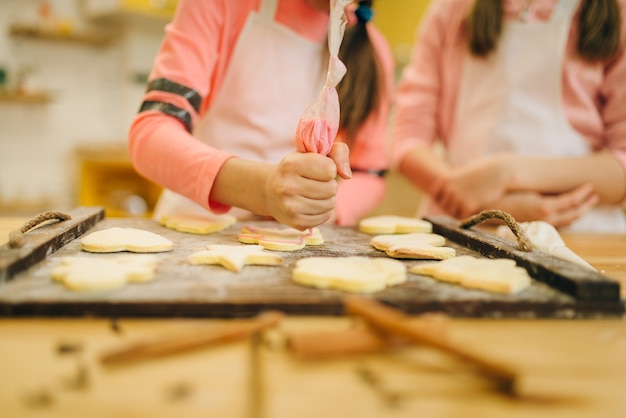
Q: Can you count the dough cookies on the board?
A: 9